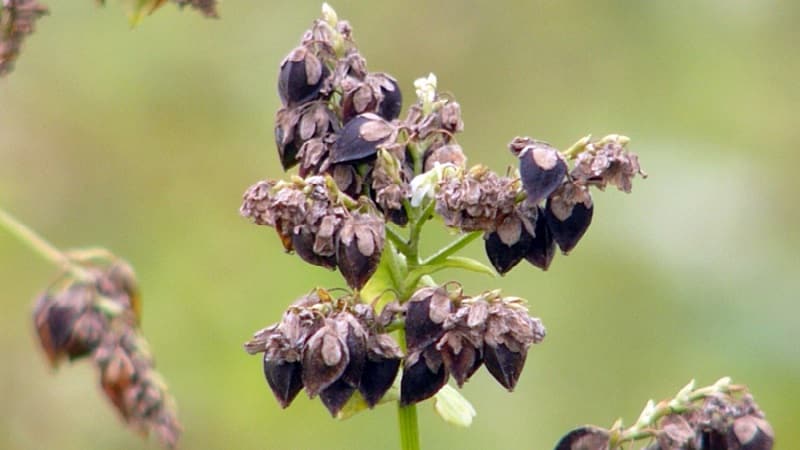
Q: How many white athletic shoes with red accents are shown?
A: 0